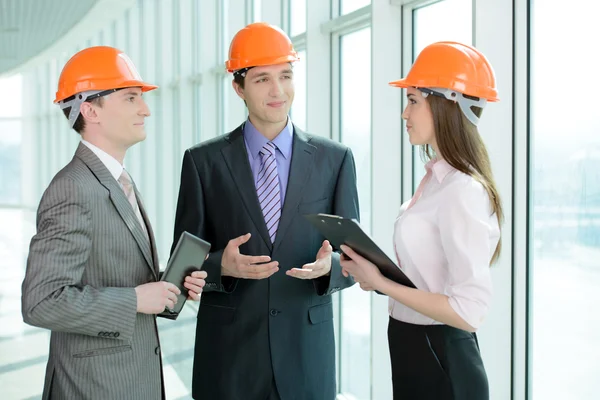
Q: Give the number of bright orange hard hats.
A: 3